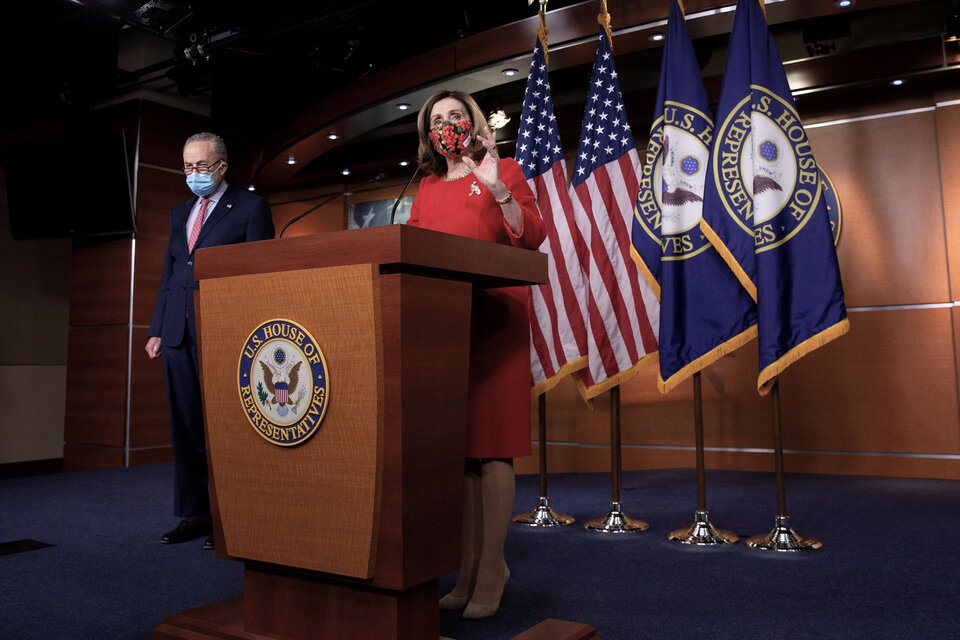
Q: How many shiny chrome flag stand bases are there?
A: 4